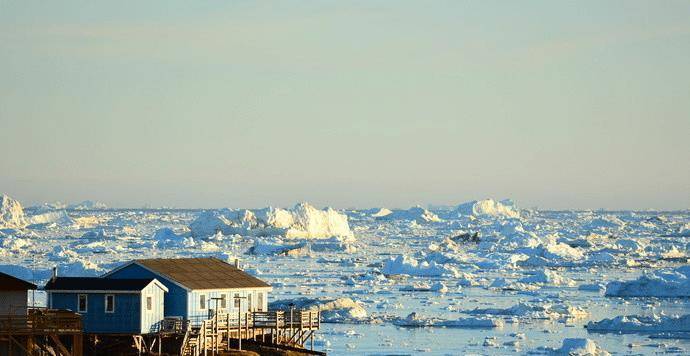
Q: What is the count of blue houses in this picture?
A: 2